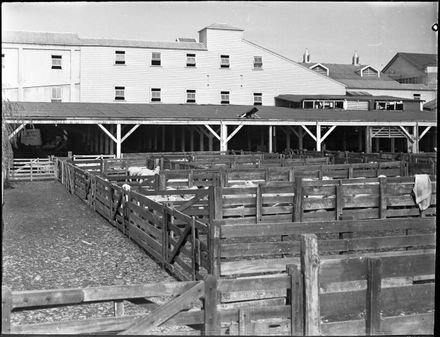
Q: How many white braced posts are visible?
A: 4